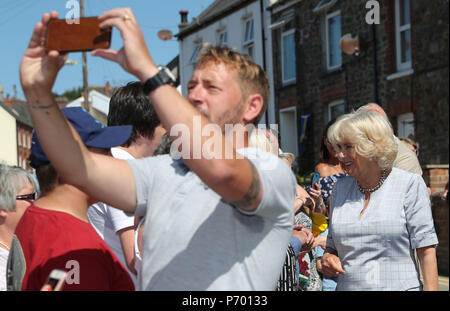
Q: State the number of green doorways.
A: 0